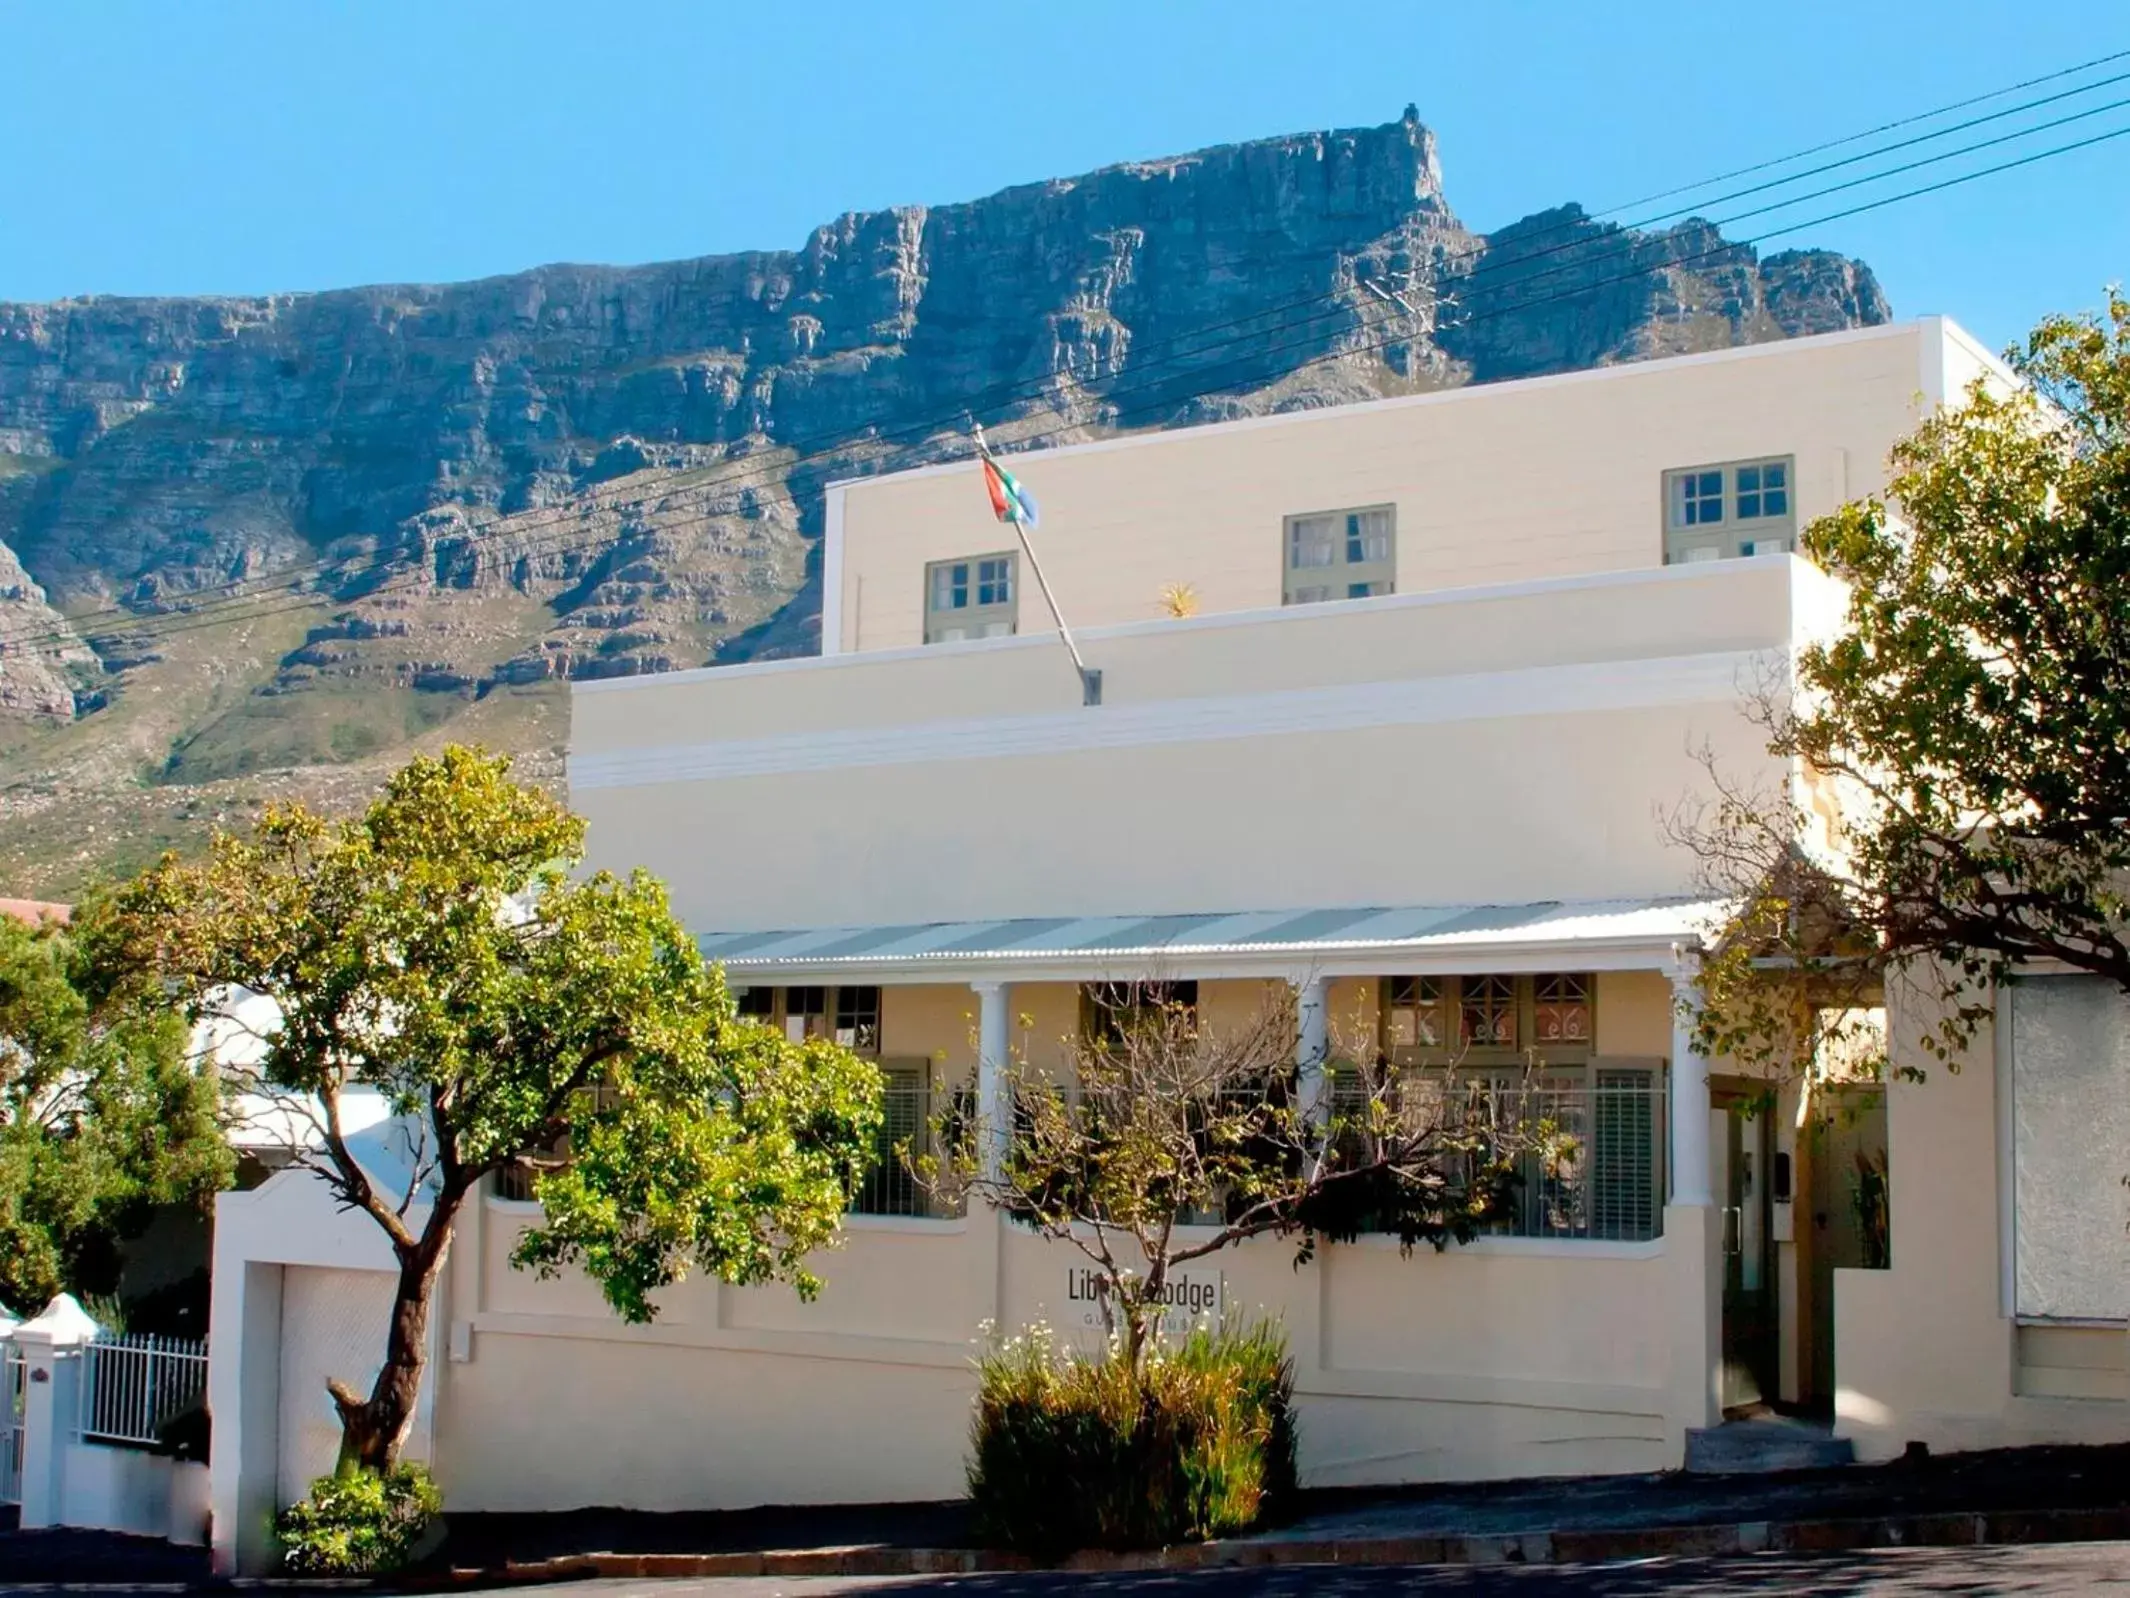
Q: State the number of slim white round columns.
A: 3